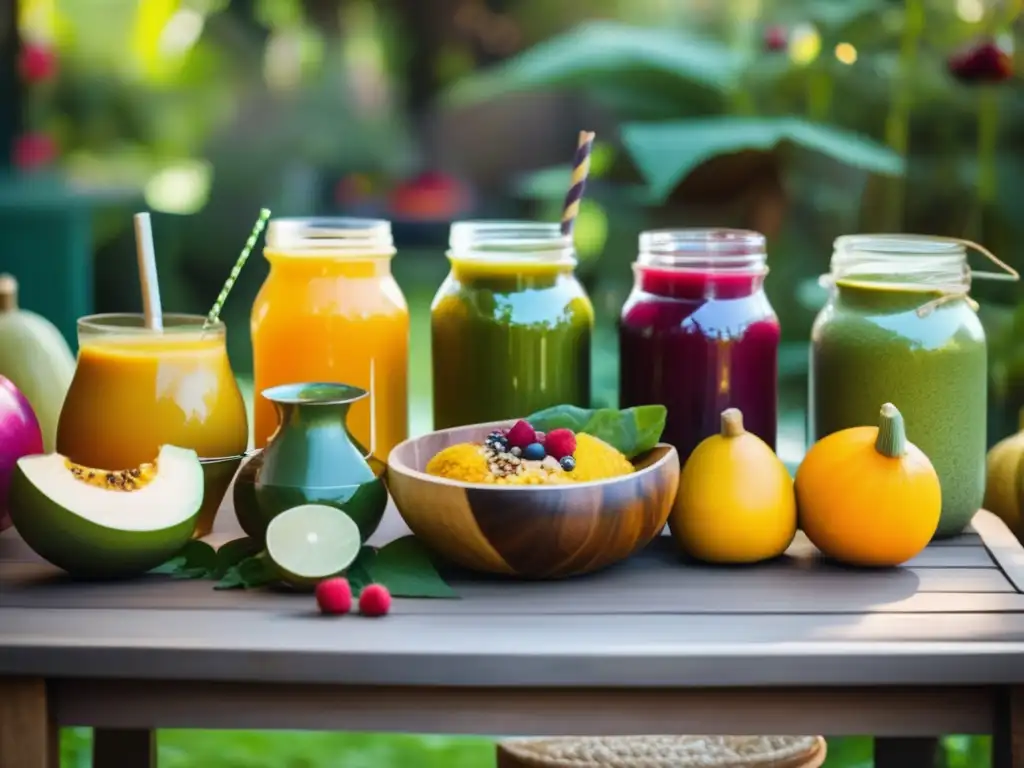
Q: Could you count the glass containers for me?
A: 5